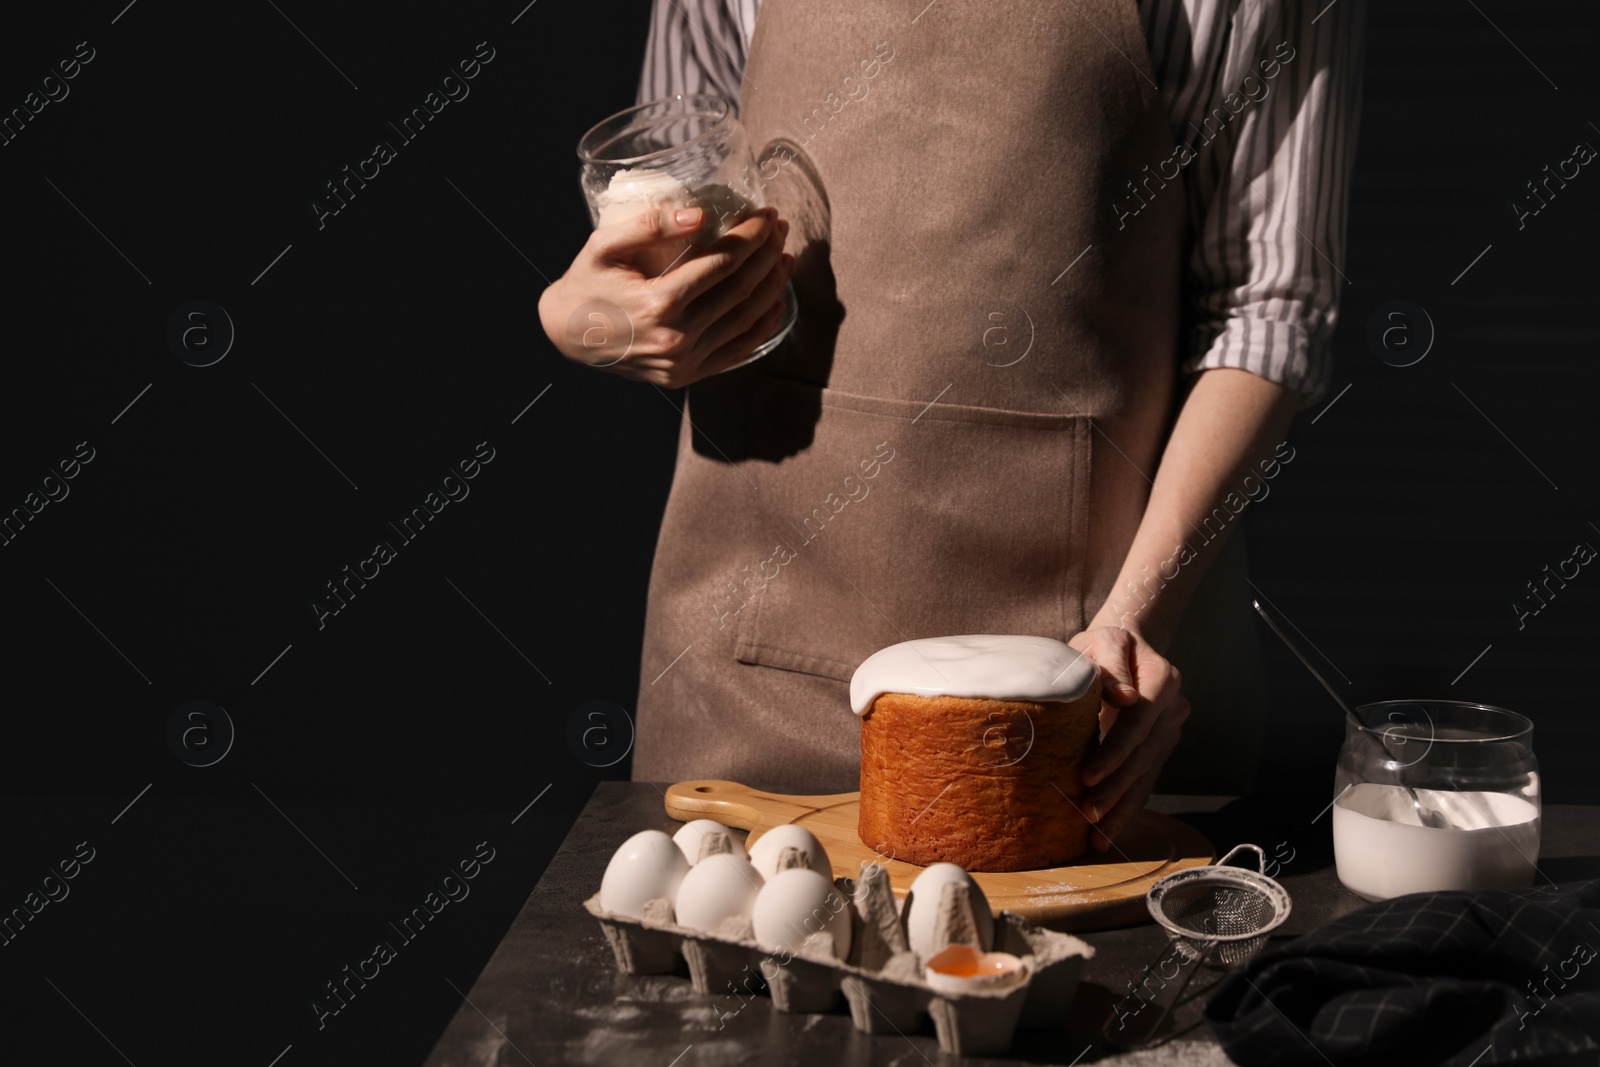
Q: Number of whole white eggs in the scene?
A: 6